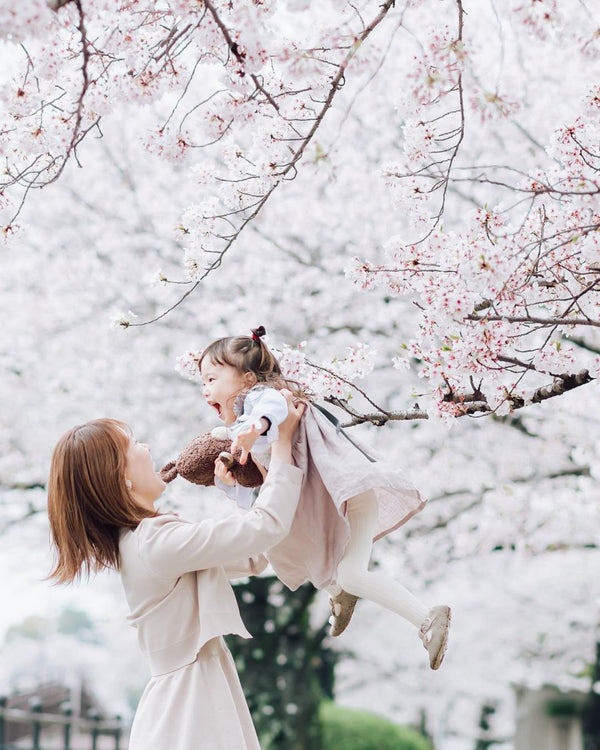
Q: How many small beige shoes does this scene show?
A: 2